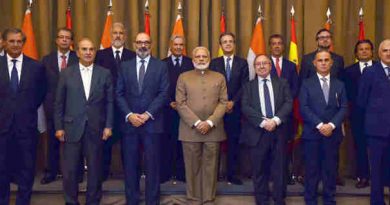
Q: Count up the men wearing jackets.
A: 14